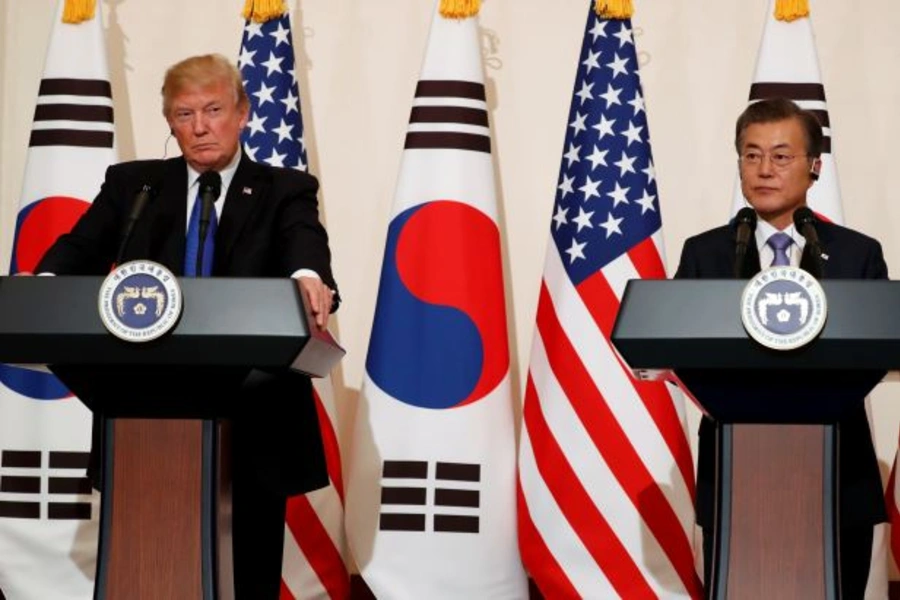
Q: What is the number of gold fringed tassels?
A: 5